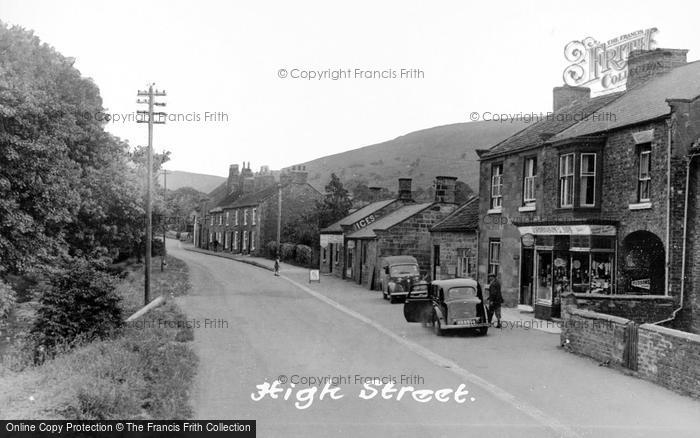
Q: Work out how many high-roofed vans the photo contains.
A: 1